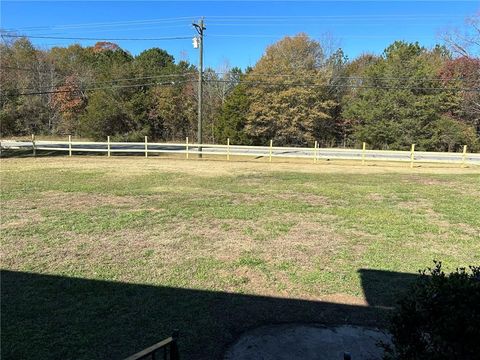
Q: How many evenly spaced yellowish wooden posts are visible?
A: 11